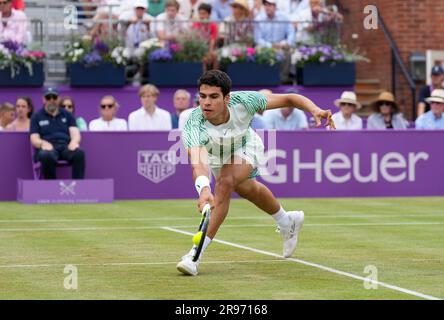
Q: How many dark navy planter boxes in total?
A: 5